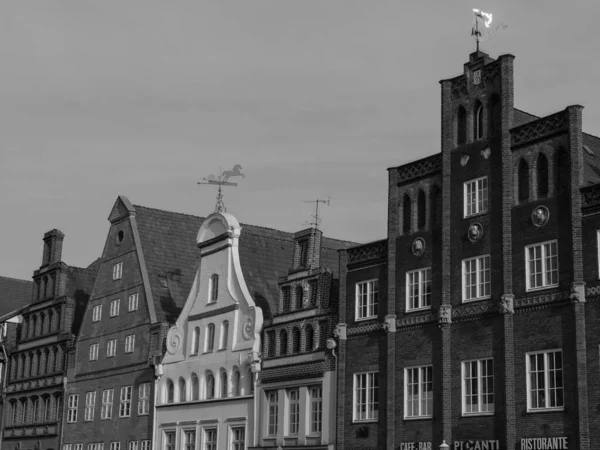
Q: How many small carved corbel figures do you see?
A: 5